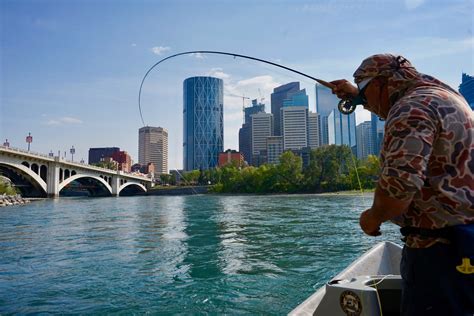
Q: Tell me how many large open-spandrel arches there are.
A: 3